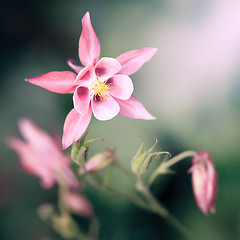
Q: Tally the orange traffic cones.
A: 0